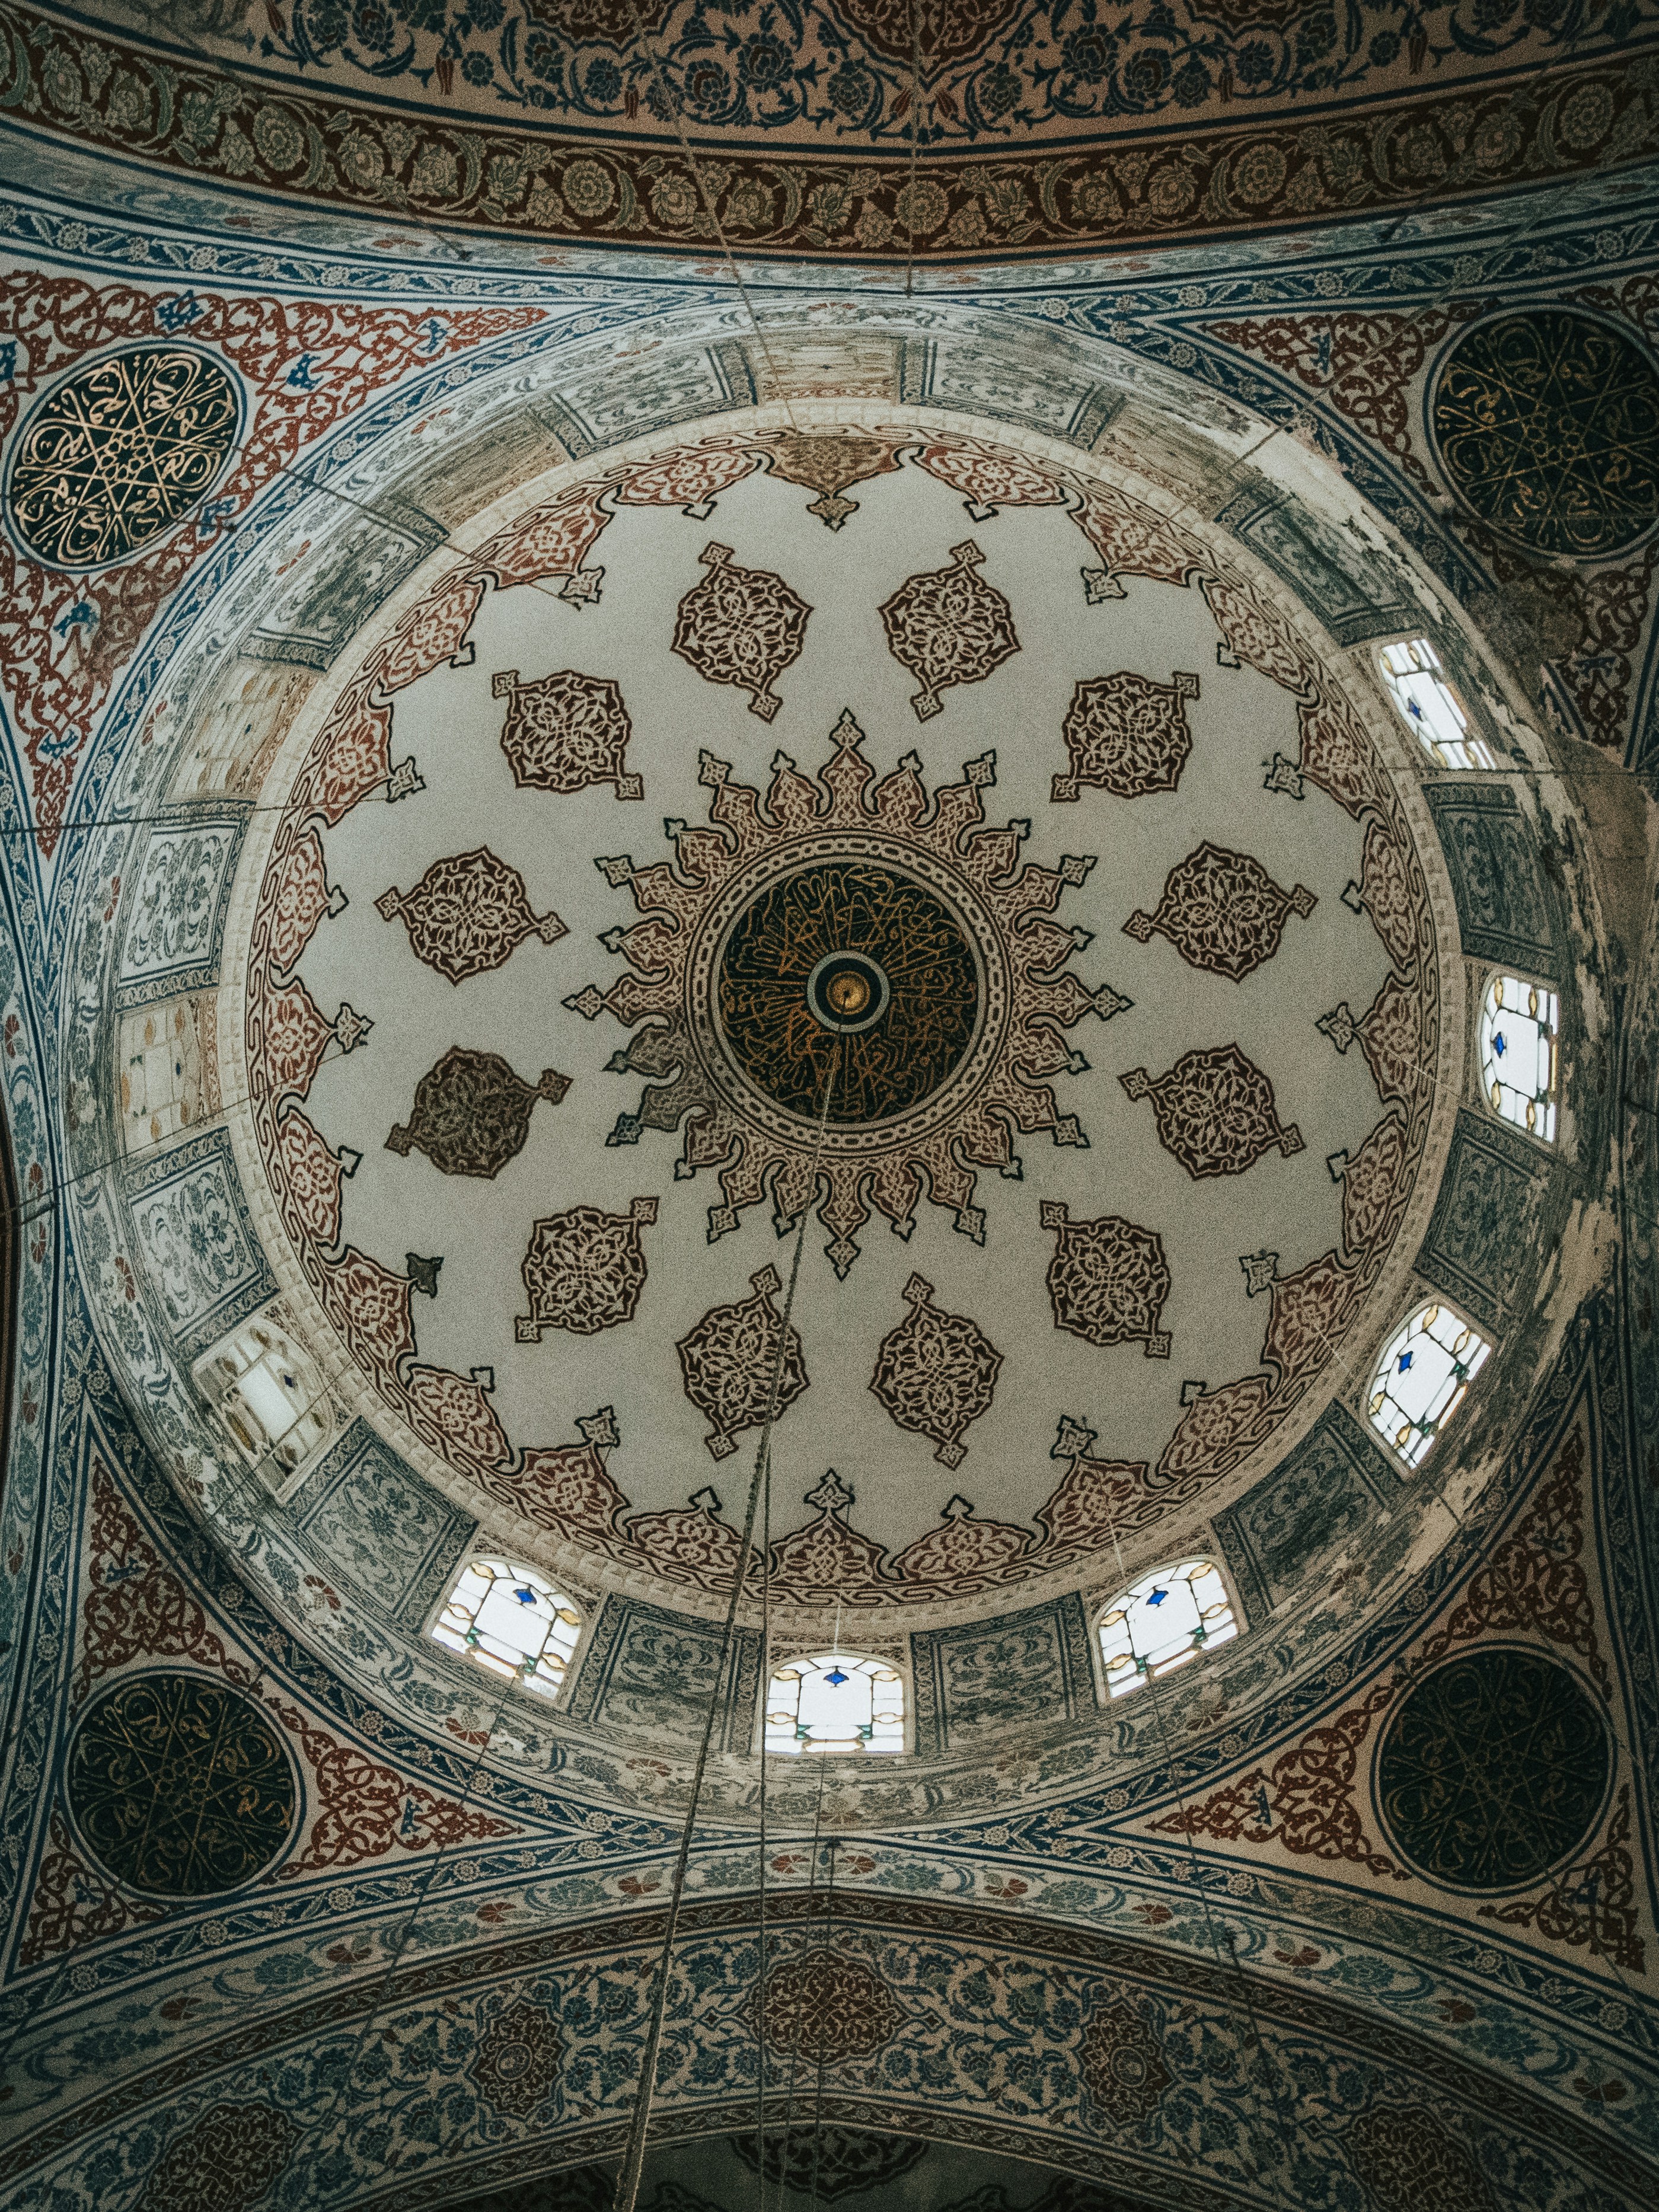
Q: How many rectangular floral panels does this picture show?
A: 12